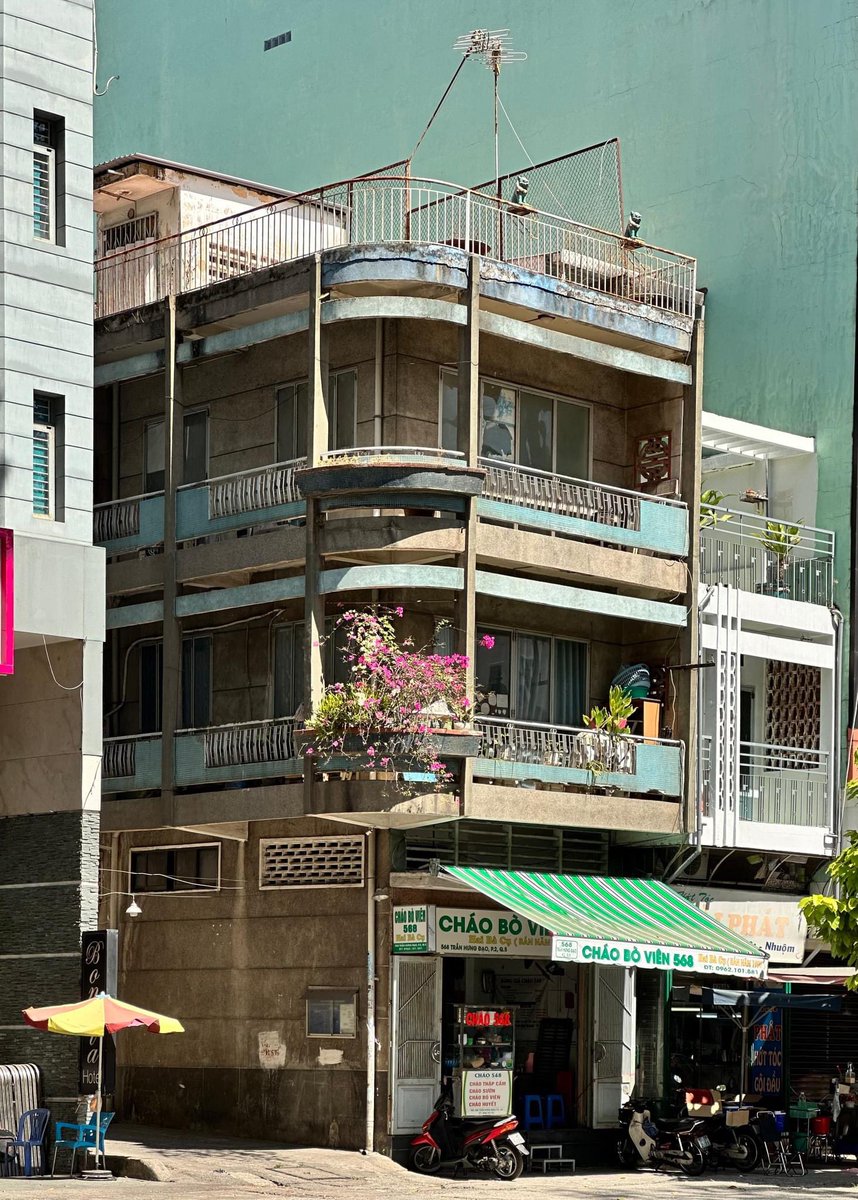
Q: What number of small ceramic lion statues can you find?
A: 2